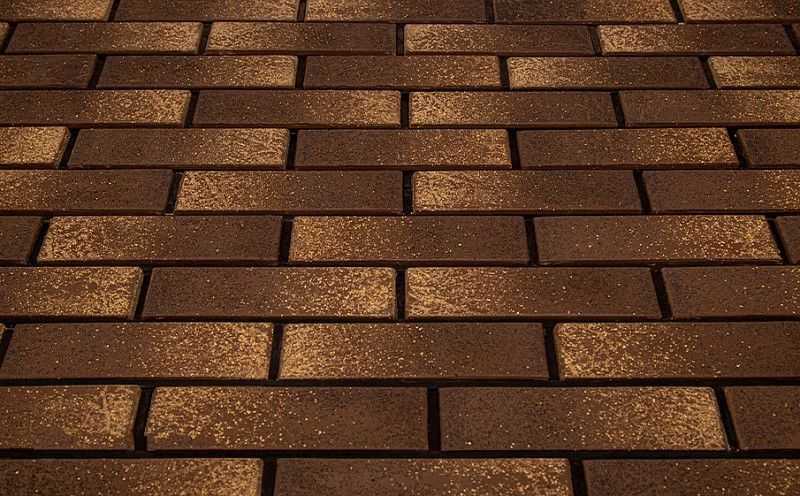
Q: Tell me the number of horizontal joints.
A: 10